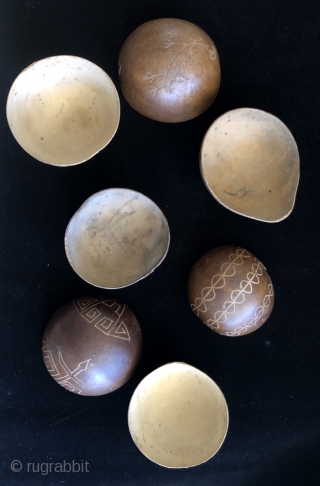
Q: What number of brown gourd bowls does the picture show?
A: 3